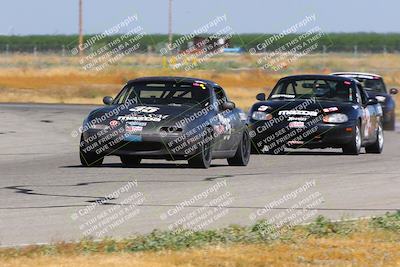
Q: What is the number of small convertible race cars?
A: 3